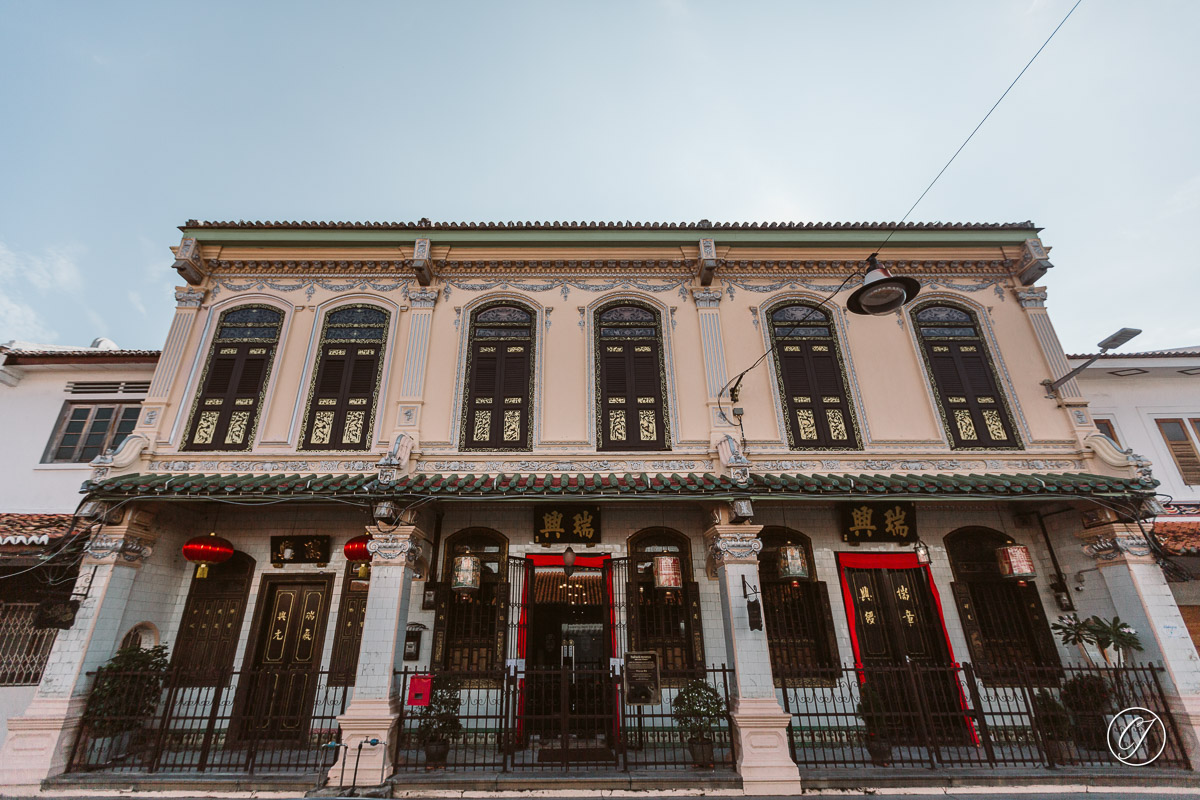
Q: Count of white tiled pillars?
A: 4